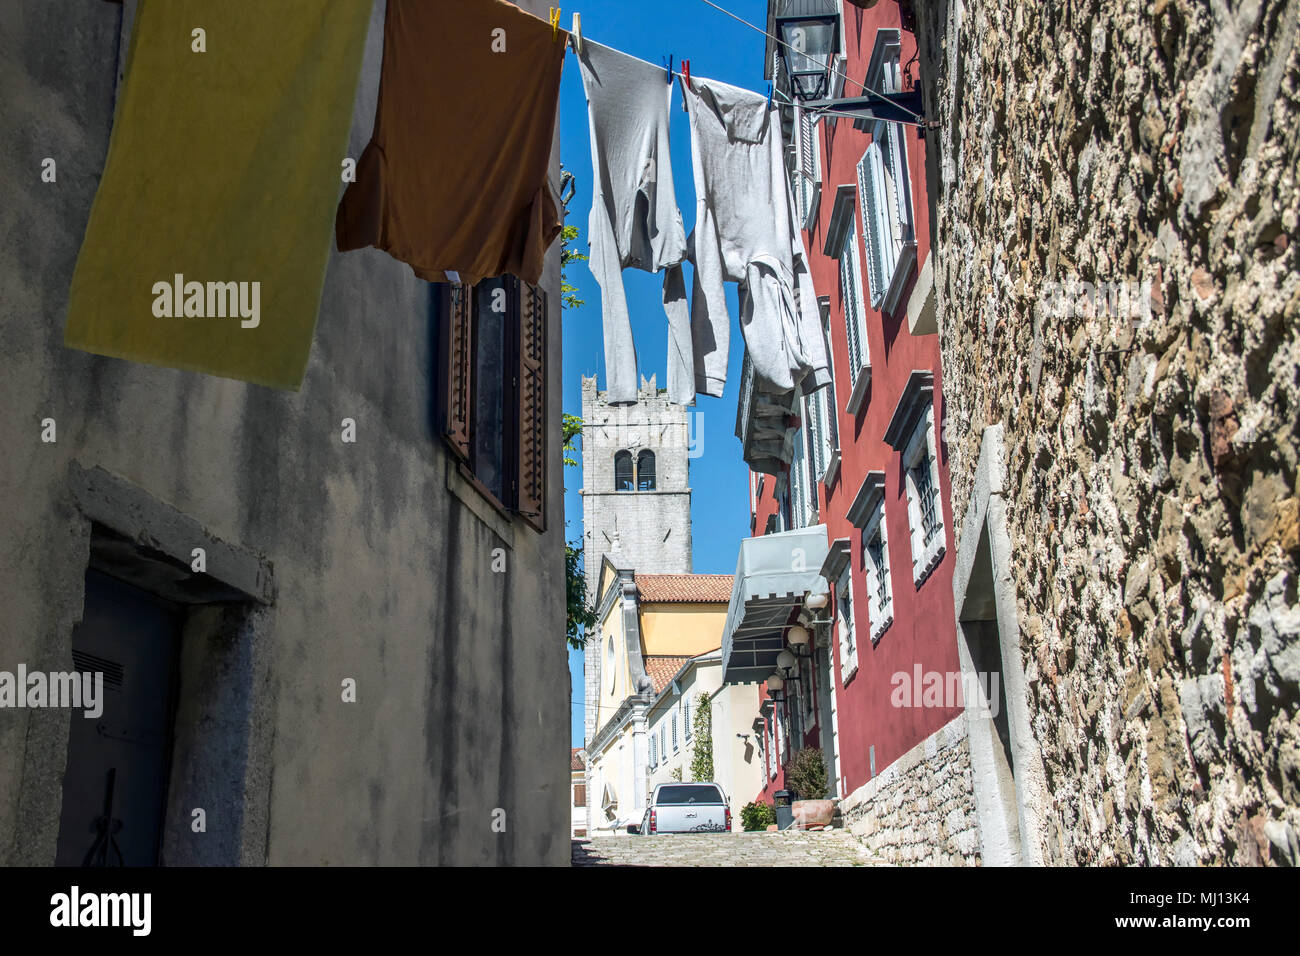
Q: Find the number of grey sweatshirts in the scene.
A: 2